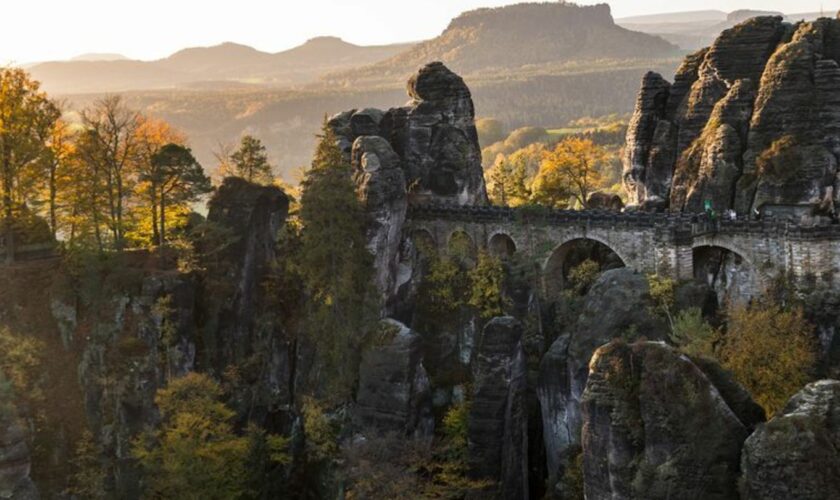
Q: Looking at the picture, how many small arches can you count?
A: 3